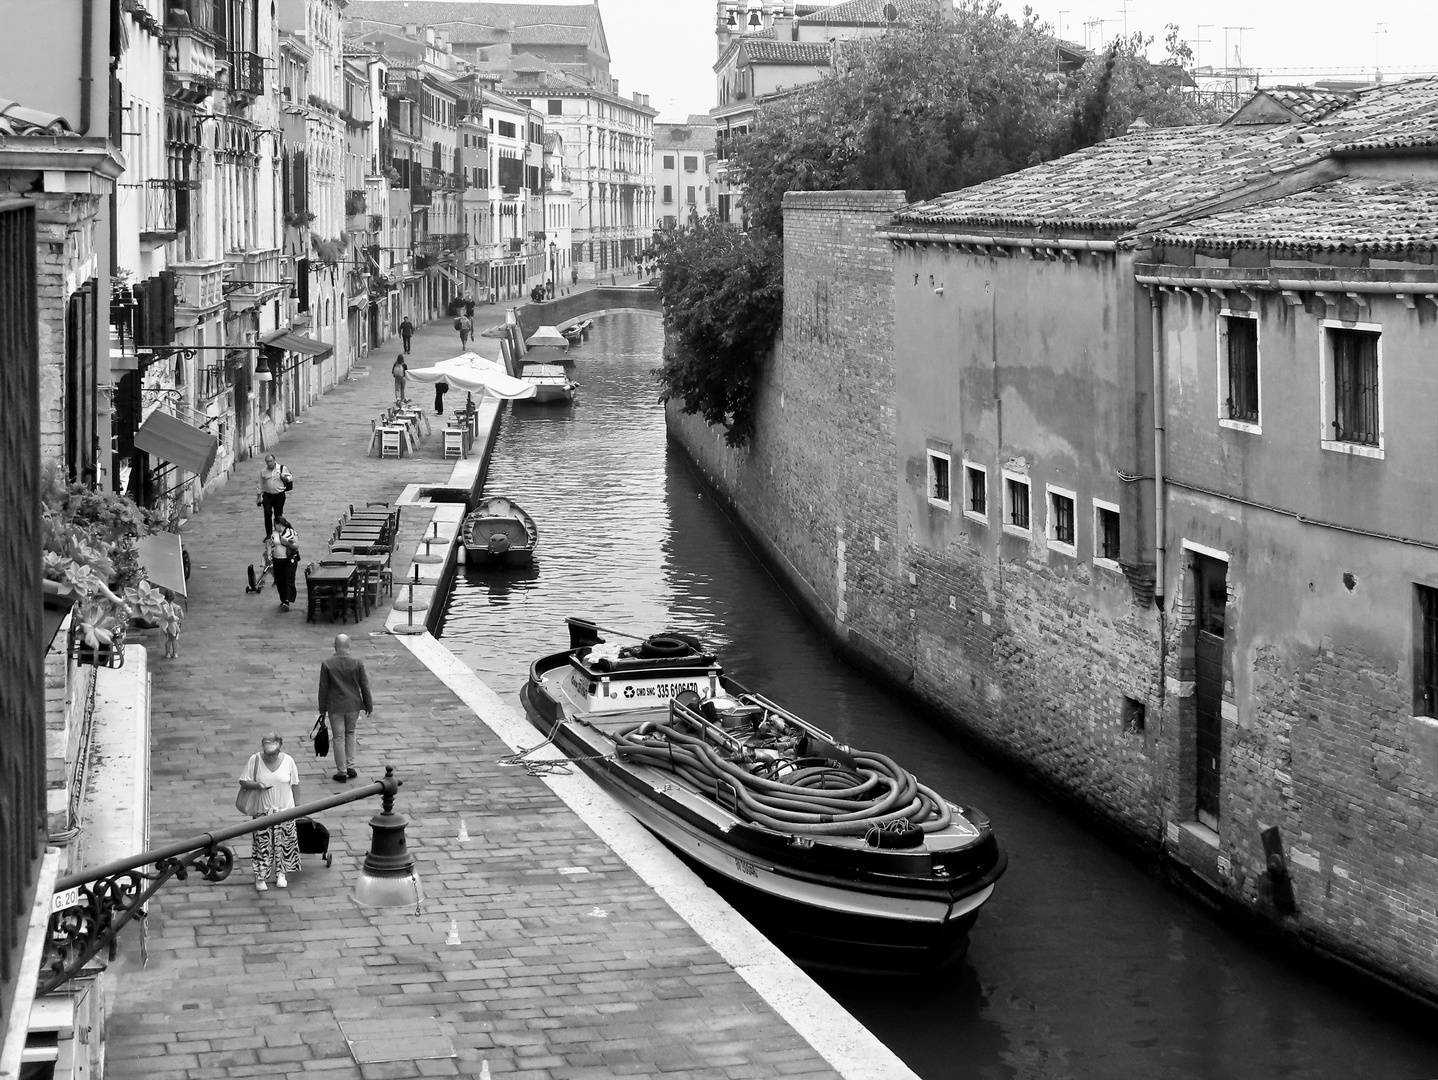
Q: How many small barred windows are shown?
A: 5